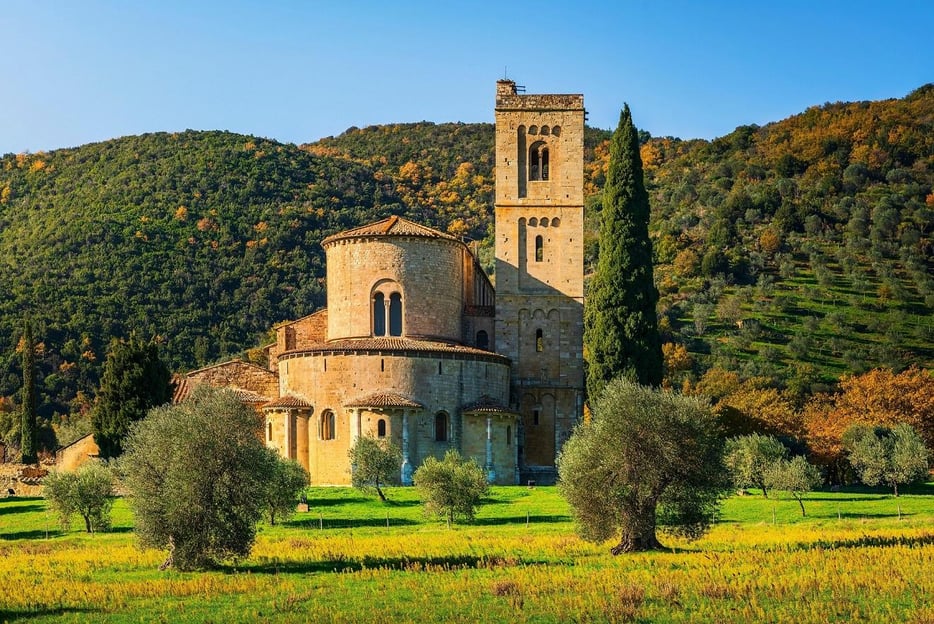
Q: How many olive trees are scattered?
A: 9